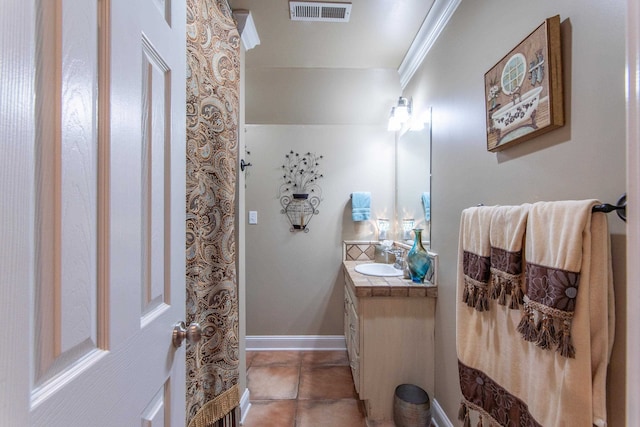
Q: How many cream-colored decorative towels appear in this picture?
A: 4